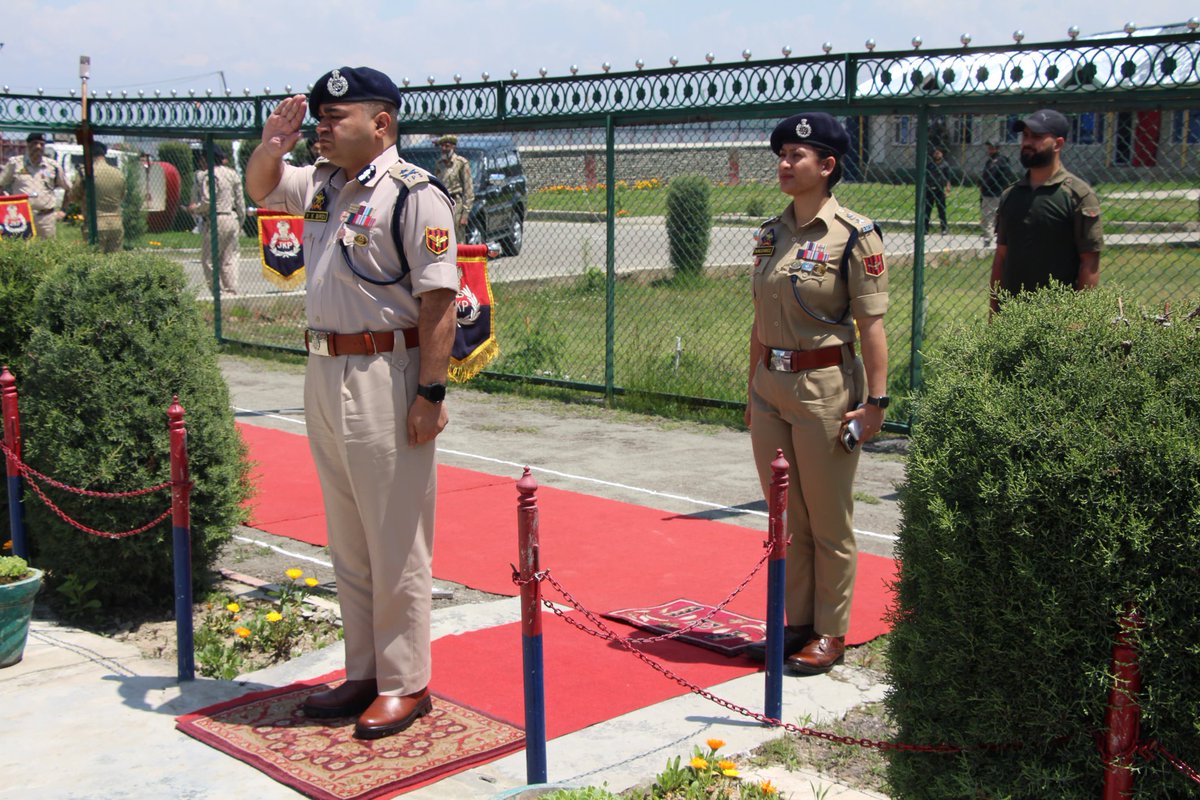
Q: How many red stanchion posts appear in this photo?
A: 5